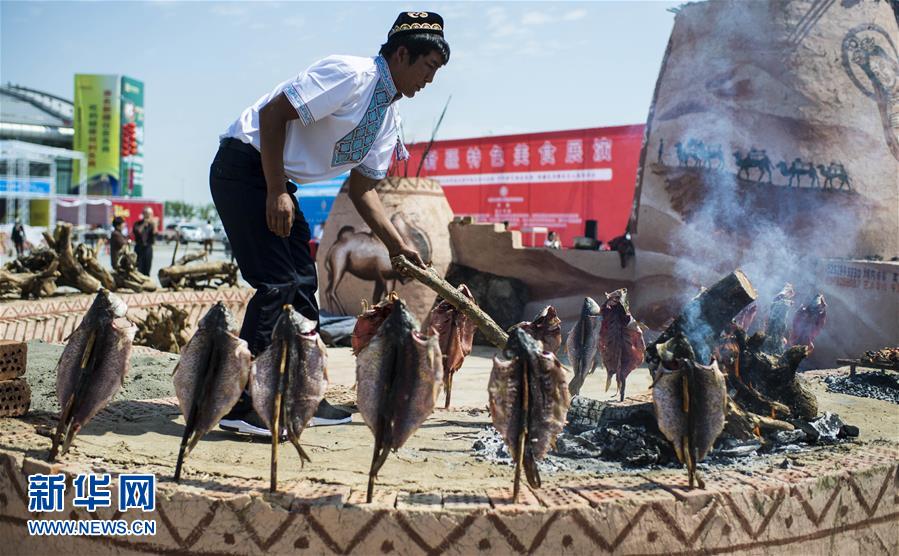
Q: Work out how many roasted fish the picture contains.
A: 14